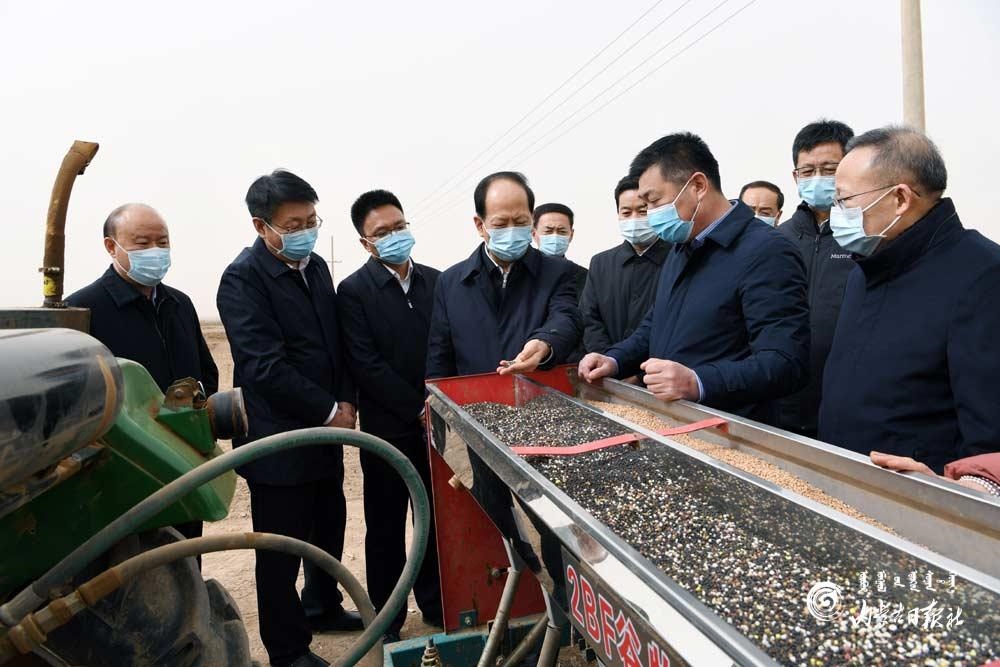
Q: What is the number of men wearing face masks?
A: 10